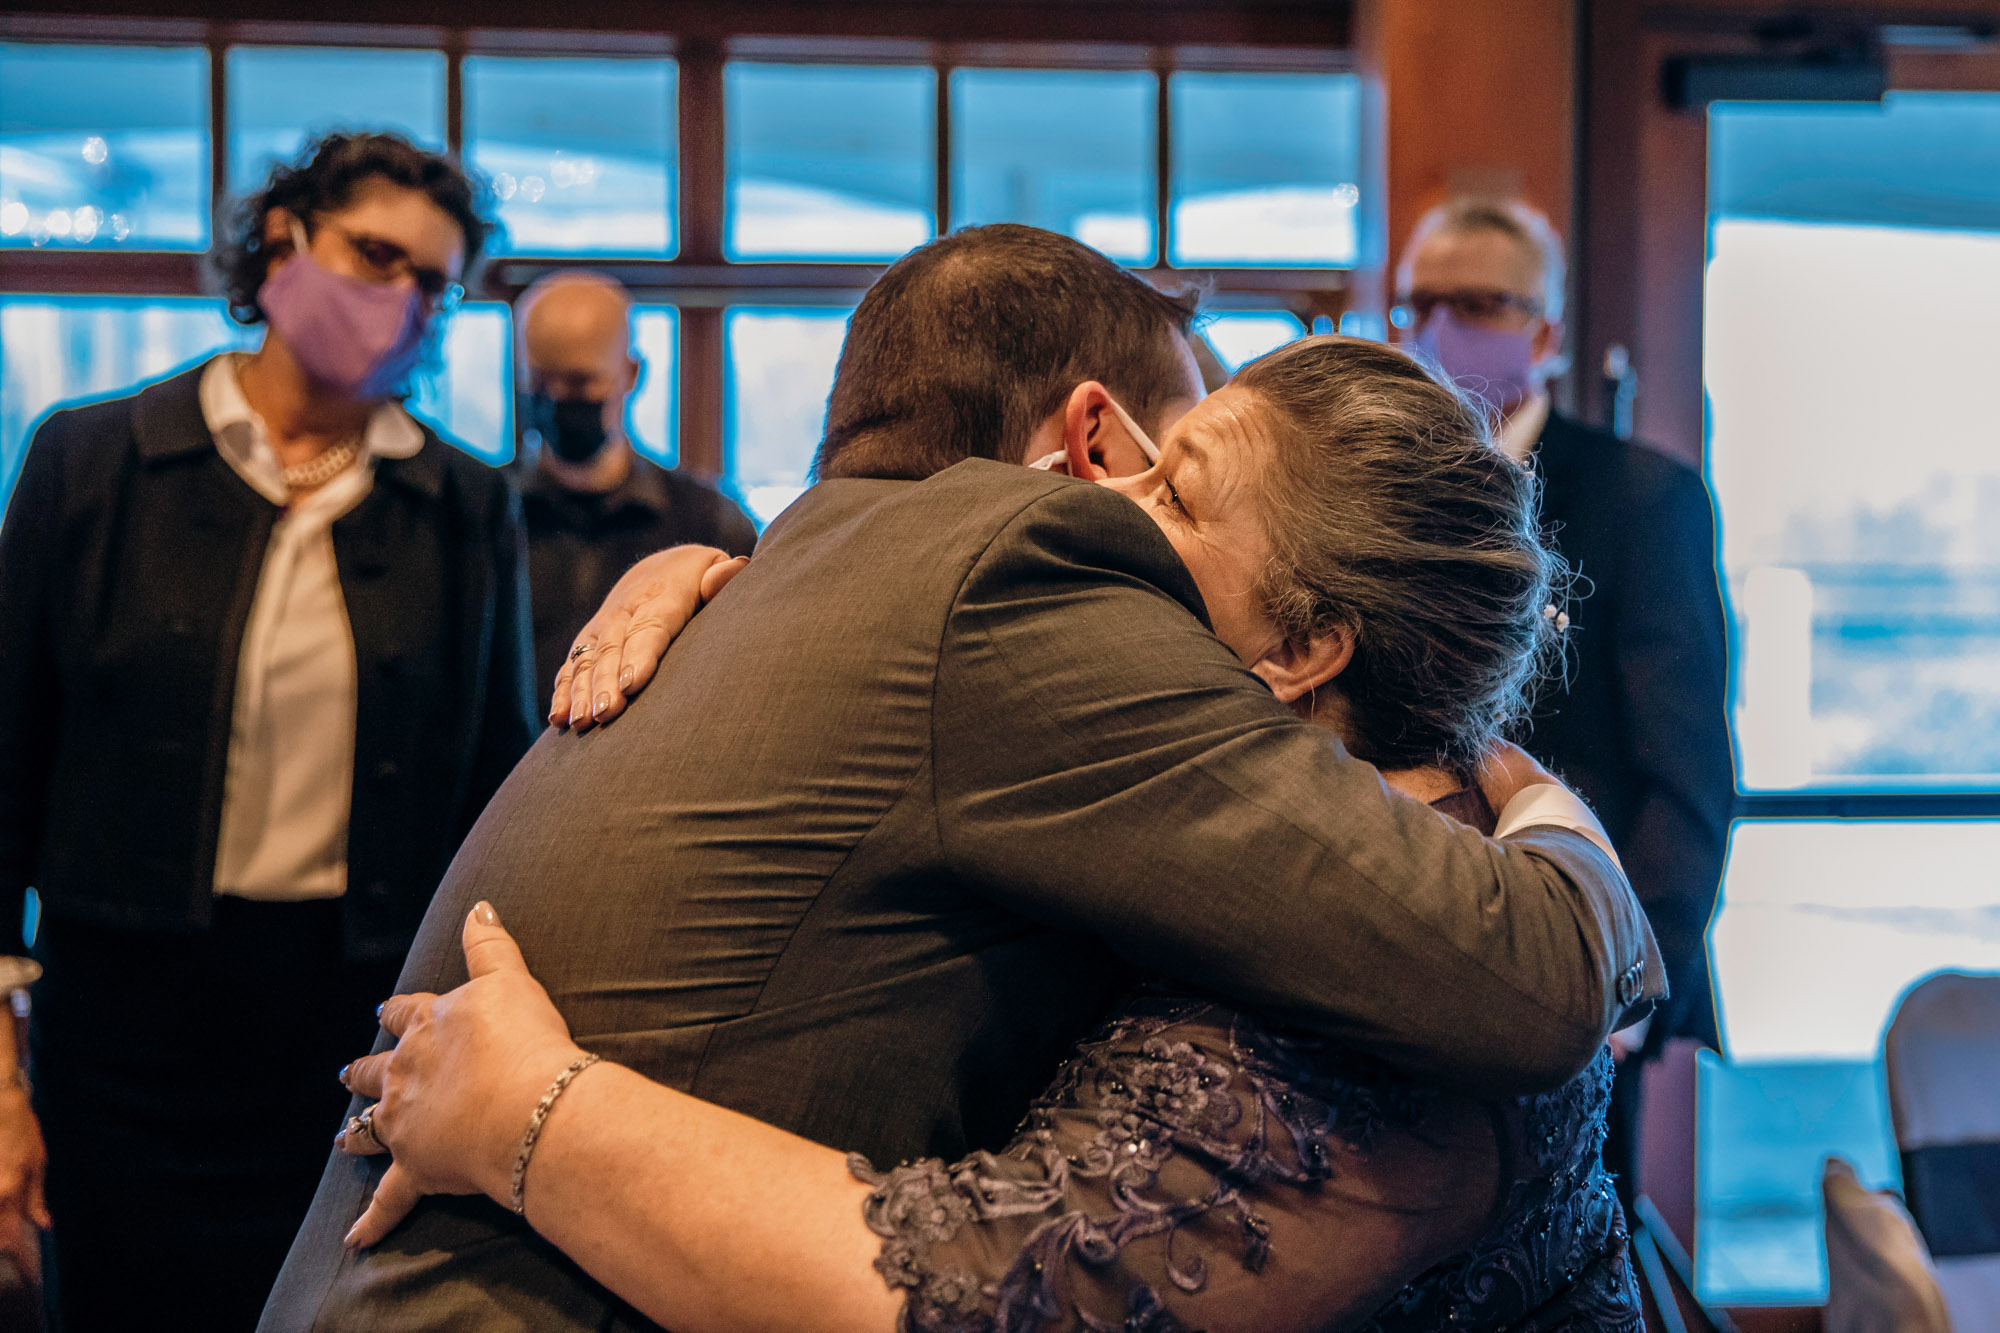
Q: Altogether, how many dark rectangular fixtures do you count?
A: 1